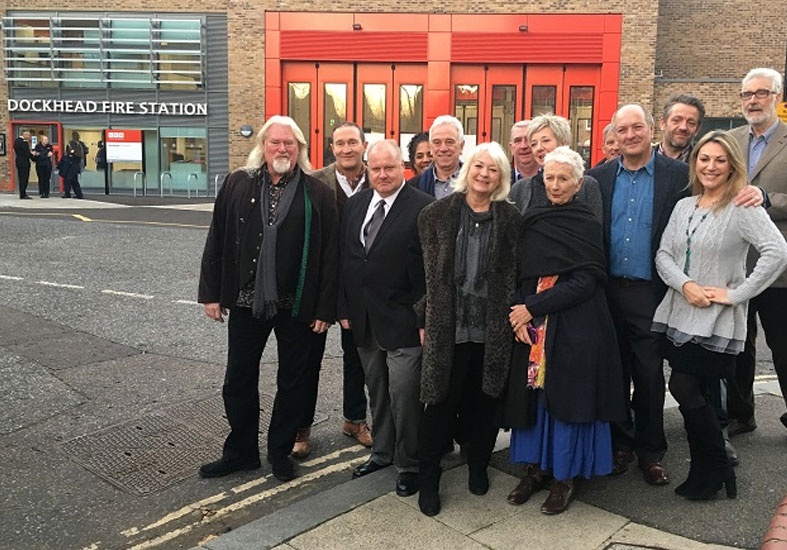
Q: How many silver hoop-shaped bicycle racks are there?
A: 4